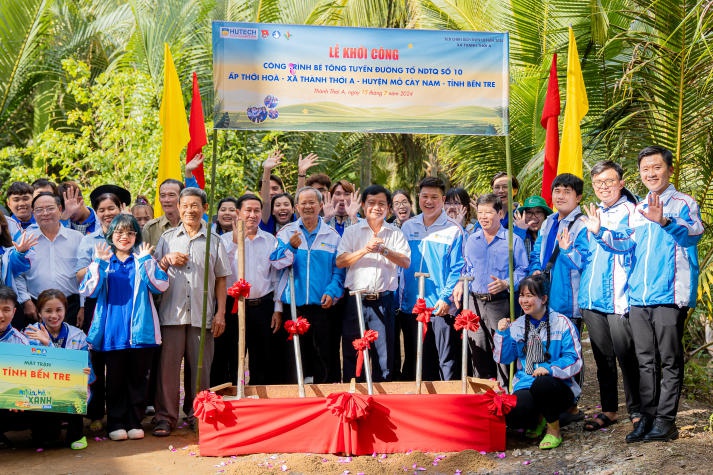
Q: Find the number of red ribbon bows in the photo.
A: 8